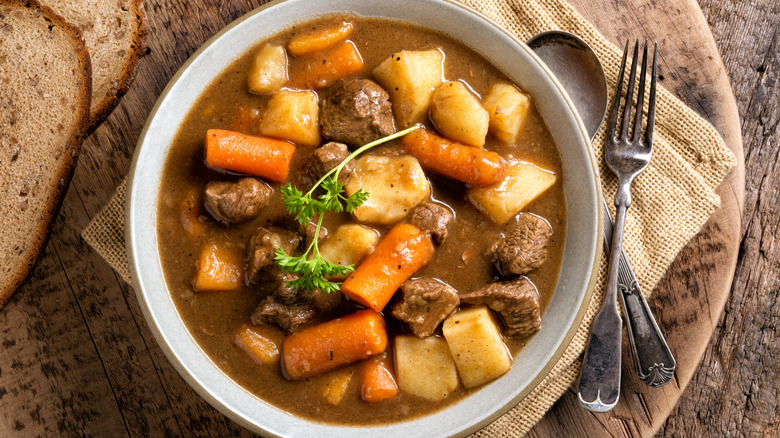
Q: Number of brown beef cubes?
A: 9